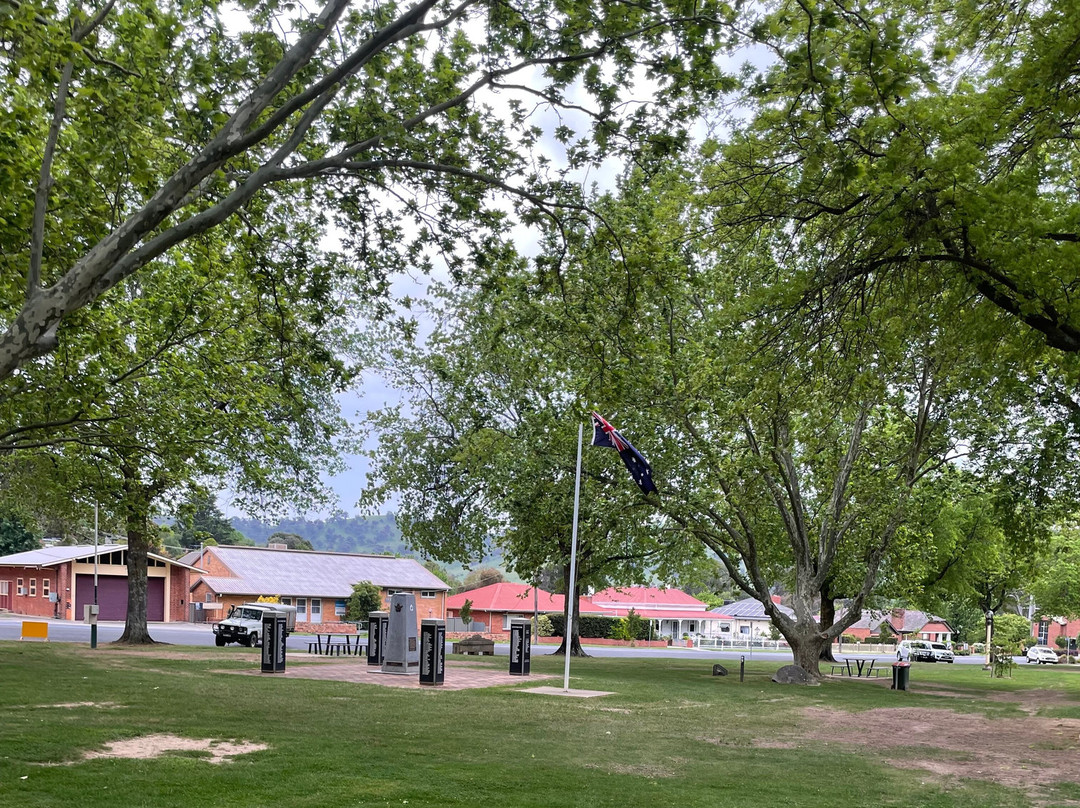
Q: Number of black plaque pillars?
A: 4